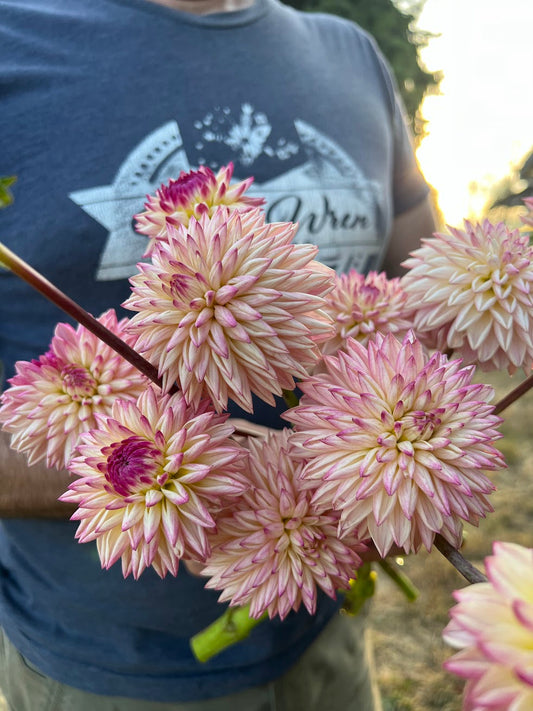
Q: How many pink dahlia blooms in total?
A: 9